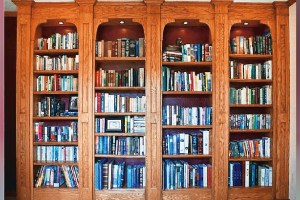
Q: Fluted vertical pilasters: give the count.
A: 5